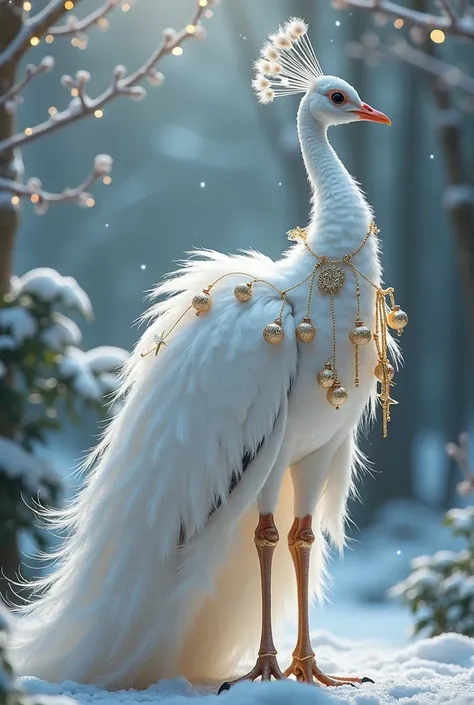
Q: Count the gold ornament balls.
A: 9